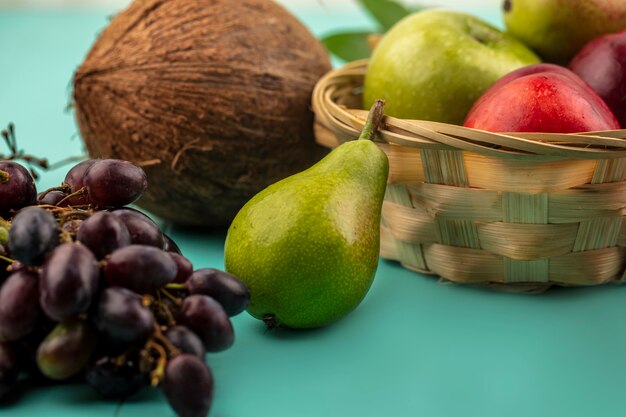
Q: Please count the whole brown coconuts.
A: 1